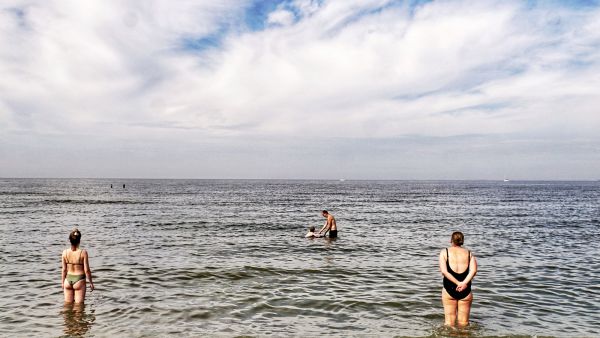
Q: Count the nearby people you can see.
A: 4